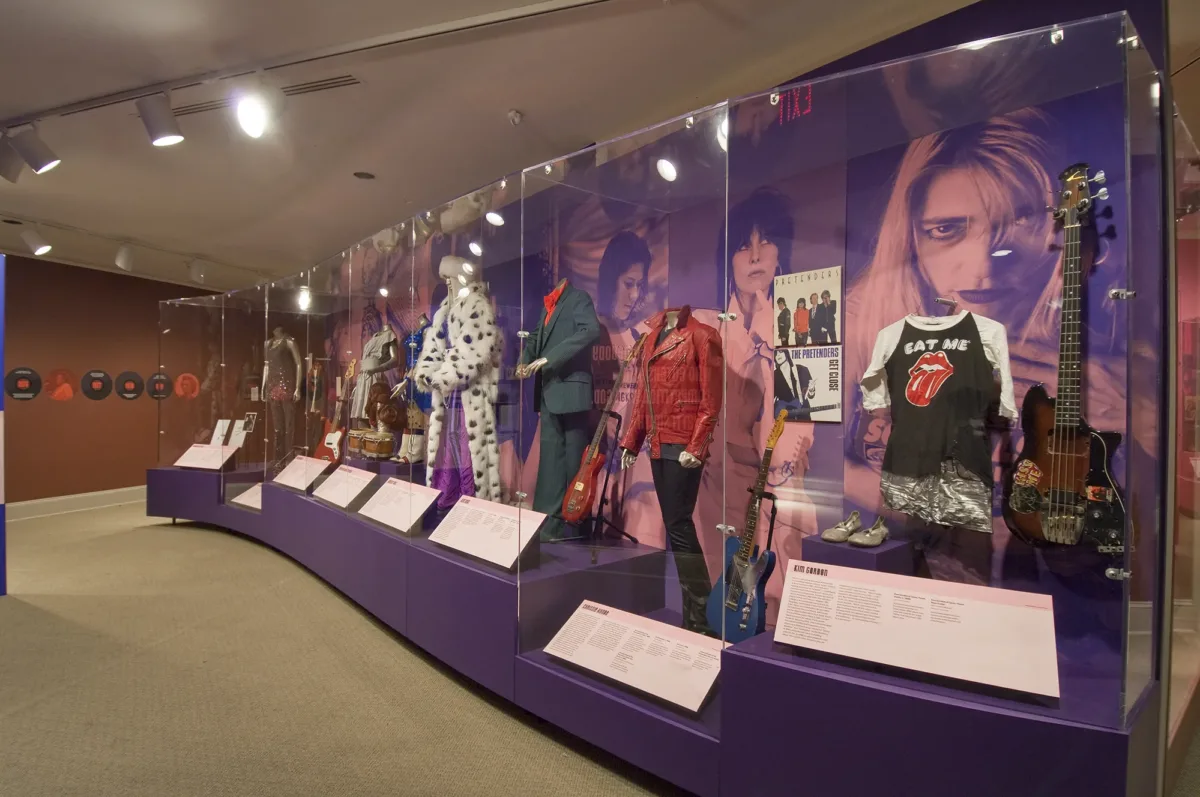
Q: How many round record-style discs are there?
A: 6